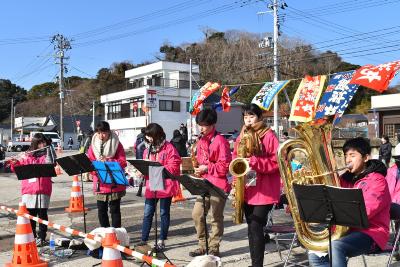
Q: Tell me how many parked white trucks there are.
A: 1